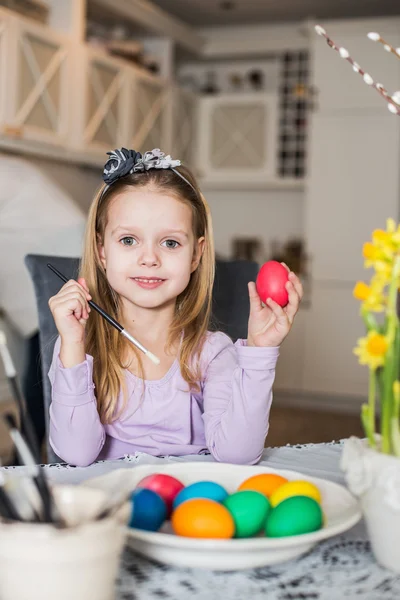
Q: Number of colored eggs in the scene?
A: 9